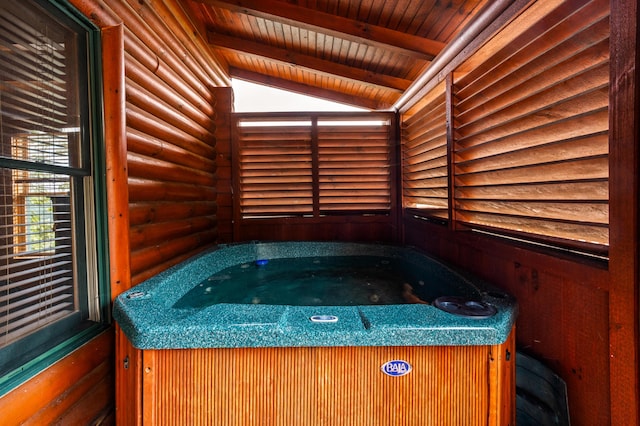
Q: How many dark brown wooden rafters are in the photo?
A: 3